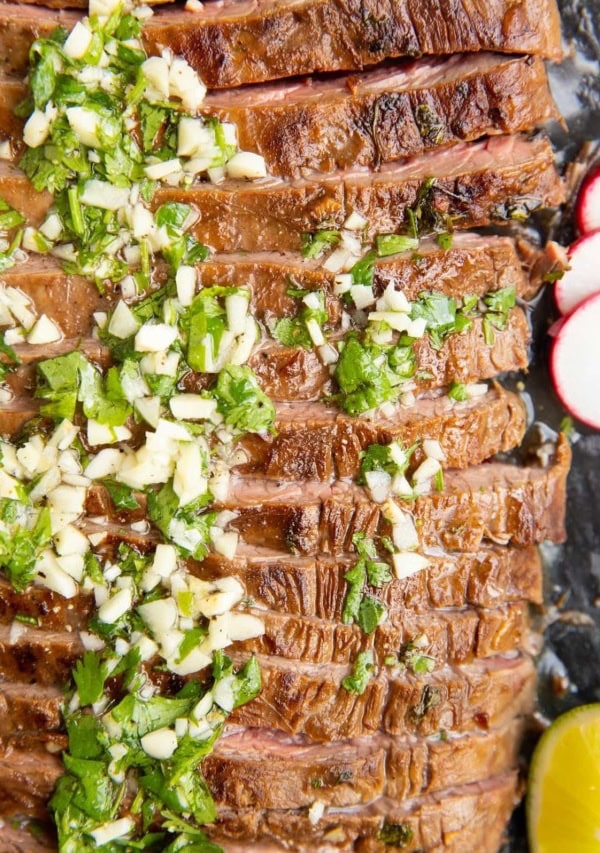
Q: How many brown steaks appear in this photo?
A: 12